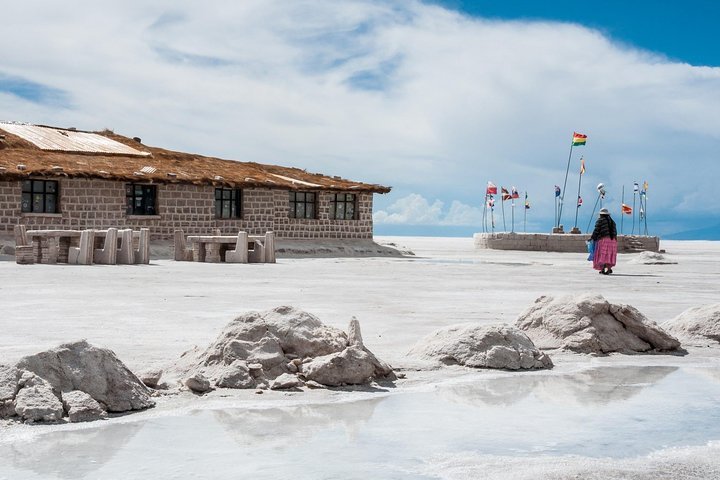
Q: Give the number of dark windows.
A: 5